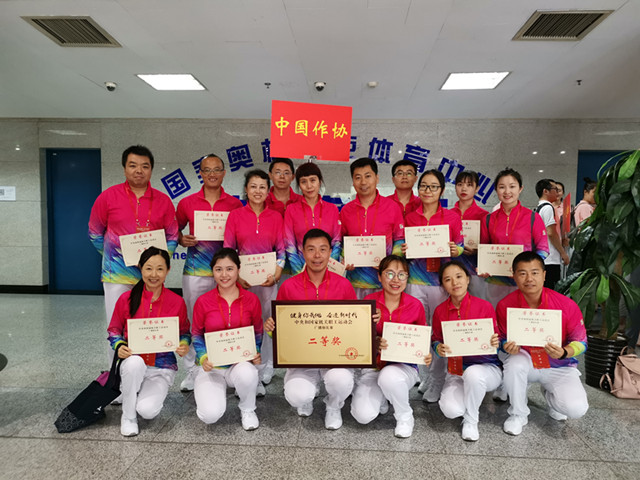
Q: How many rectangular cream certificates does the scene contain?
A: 13